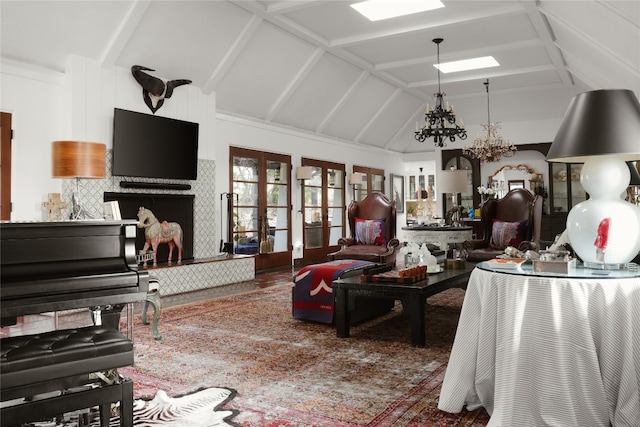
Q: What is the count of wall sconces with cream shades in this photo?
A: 2